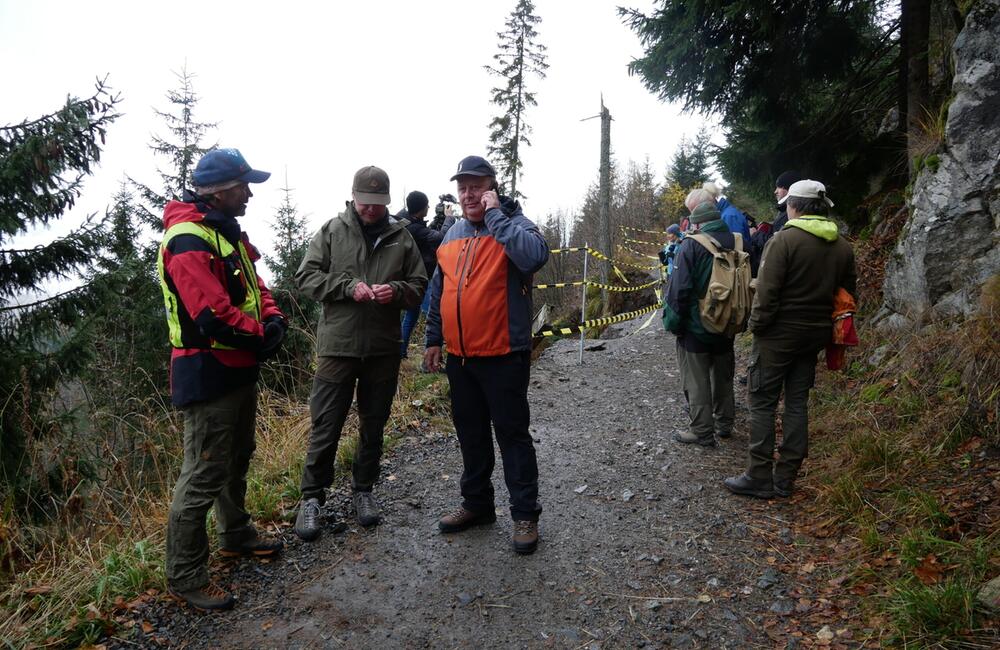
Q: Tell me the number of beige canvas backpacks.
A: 1